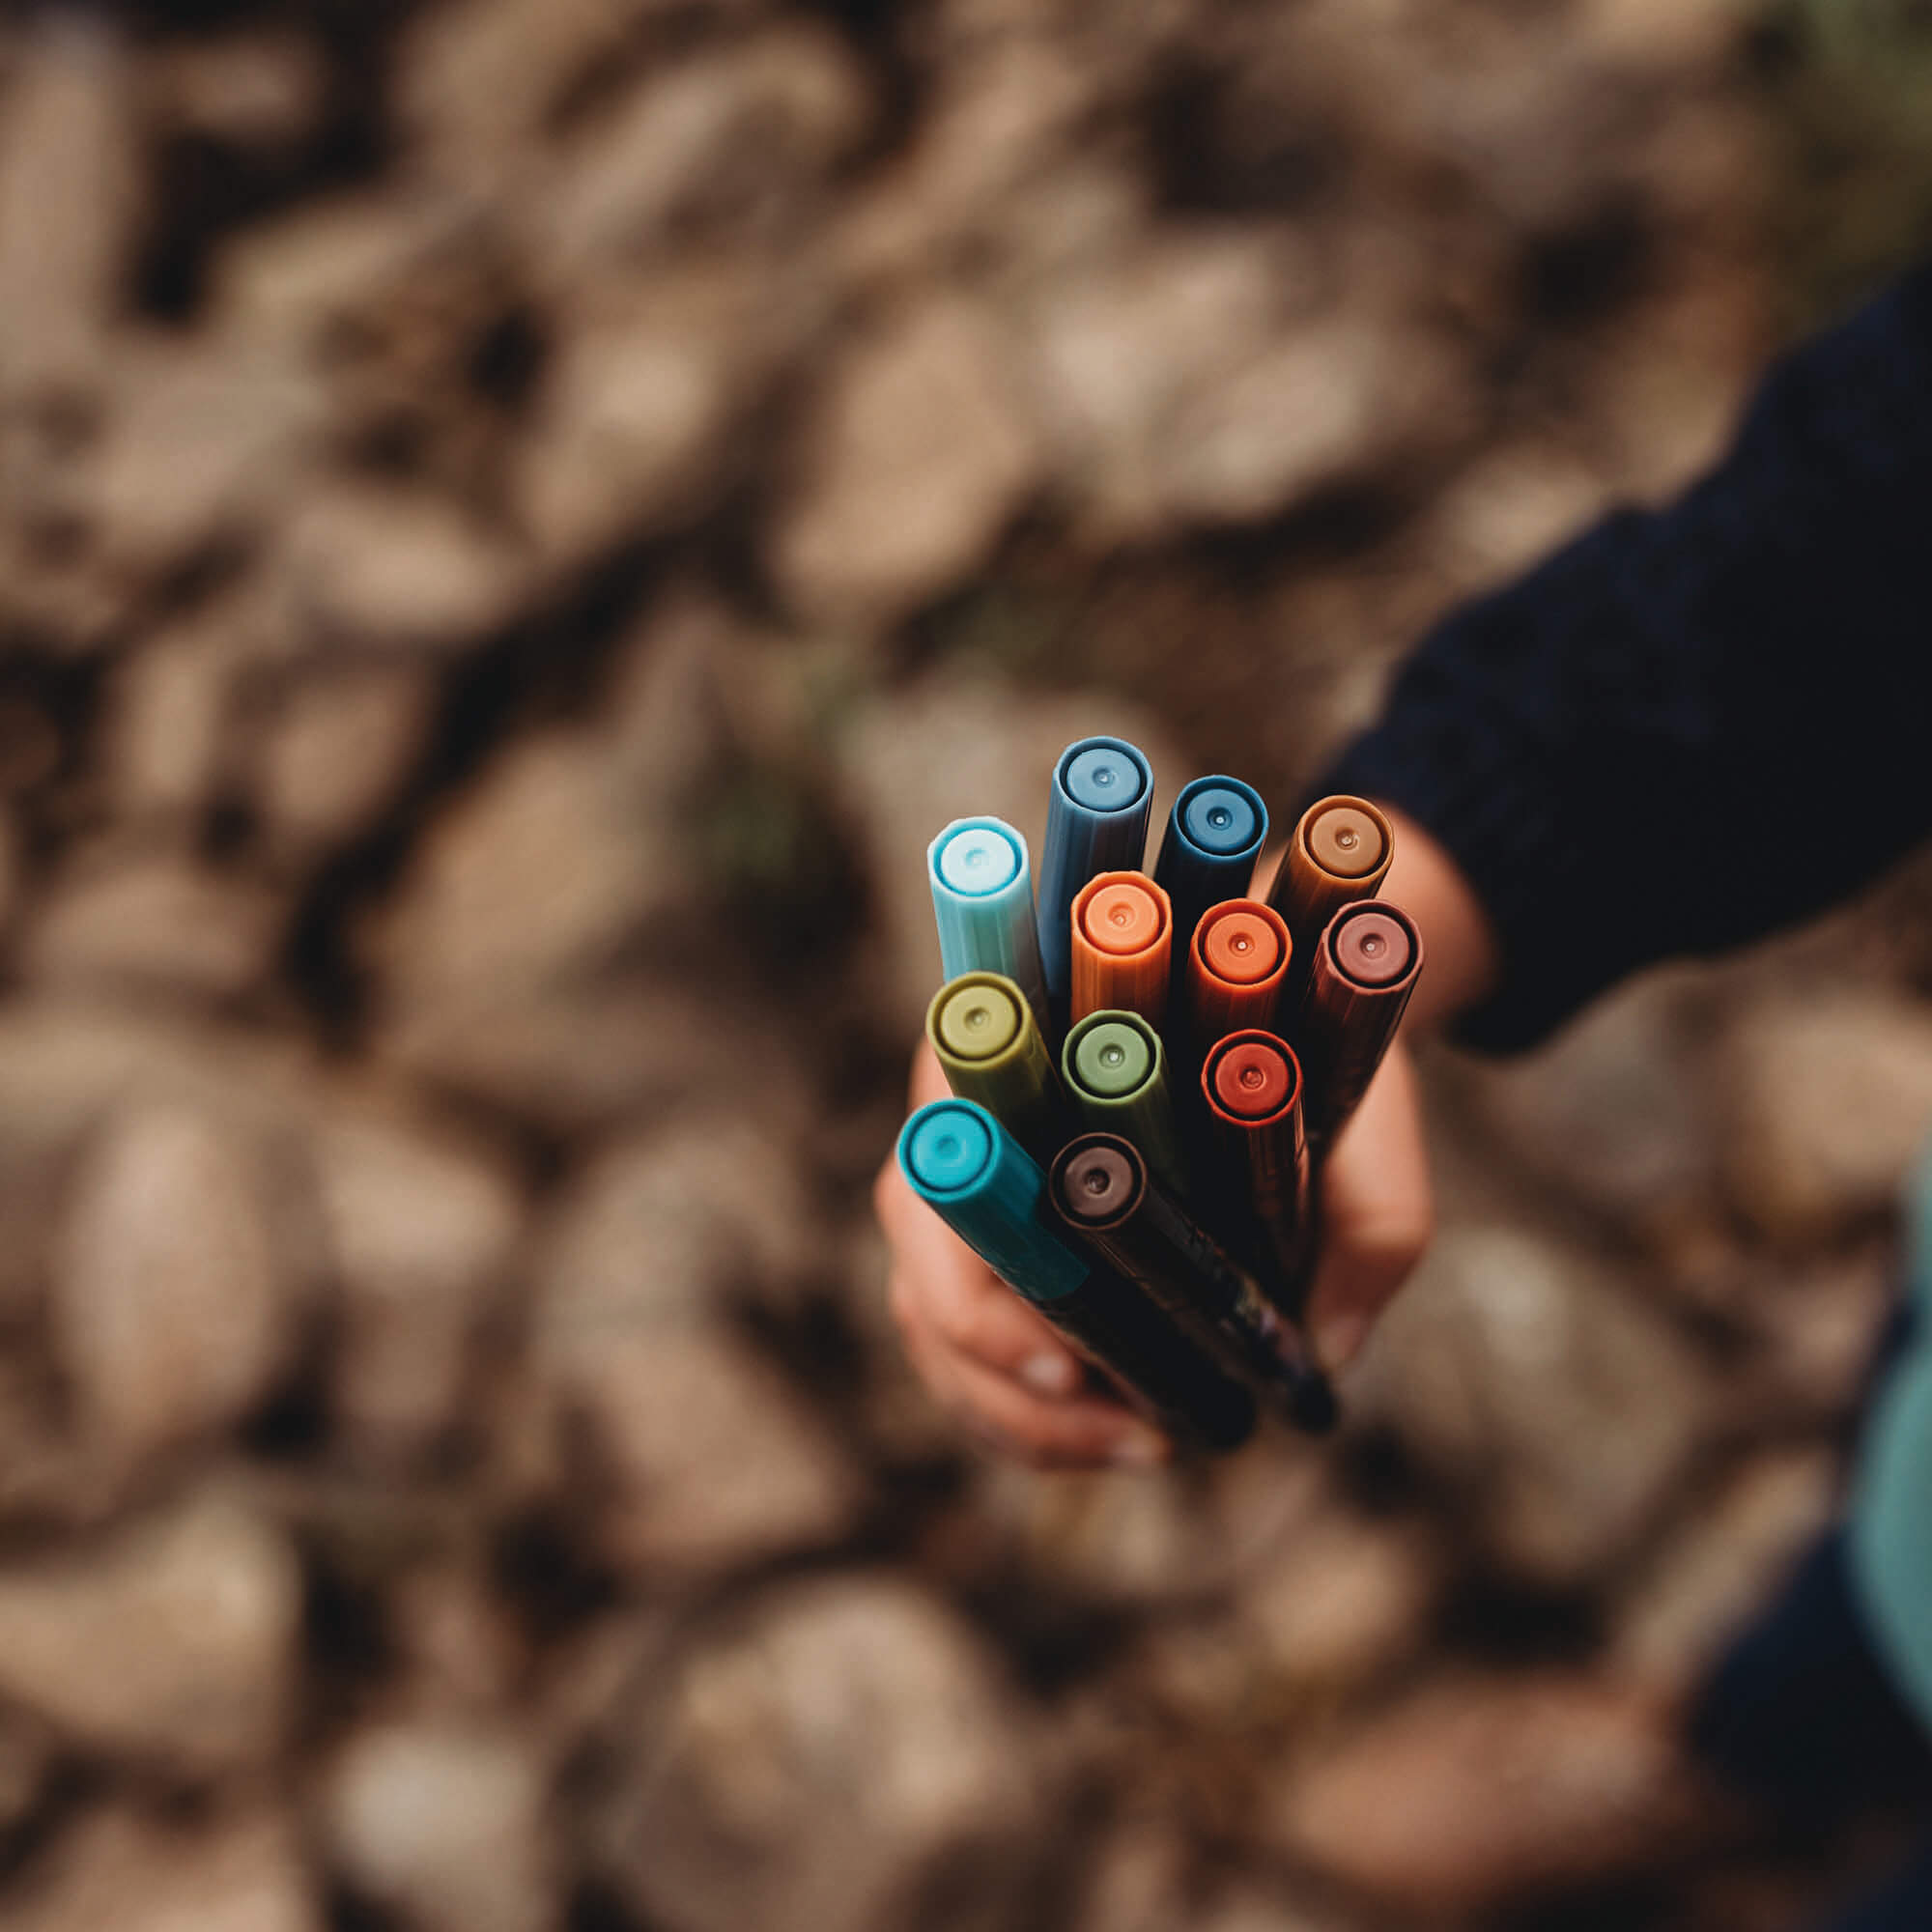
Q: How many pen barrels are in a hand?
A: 12